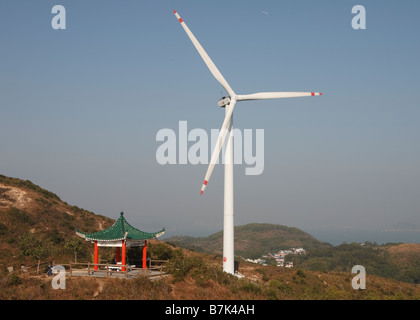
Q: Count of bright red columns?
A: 4